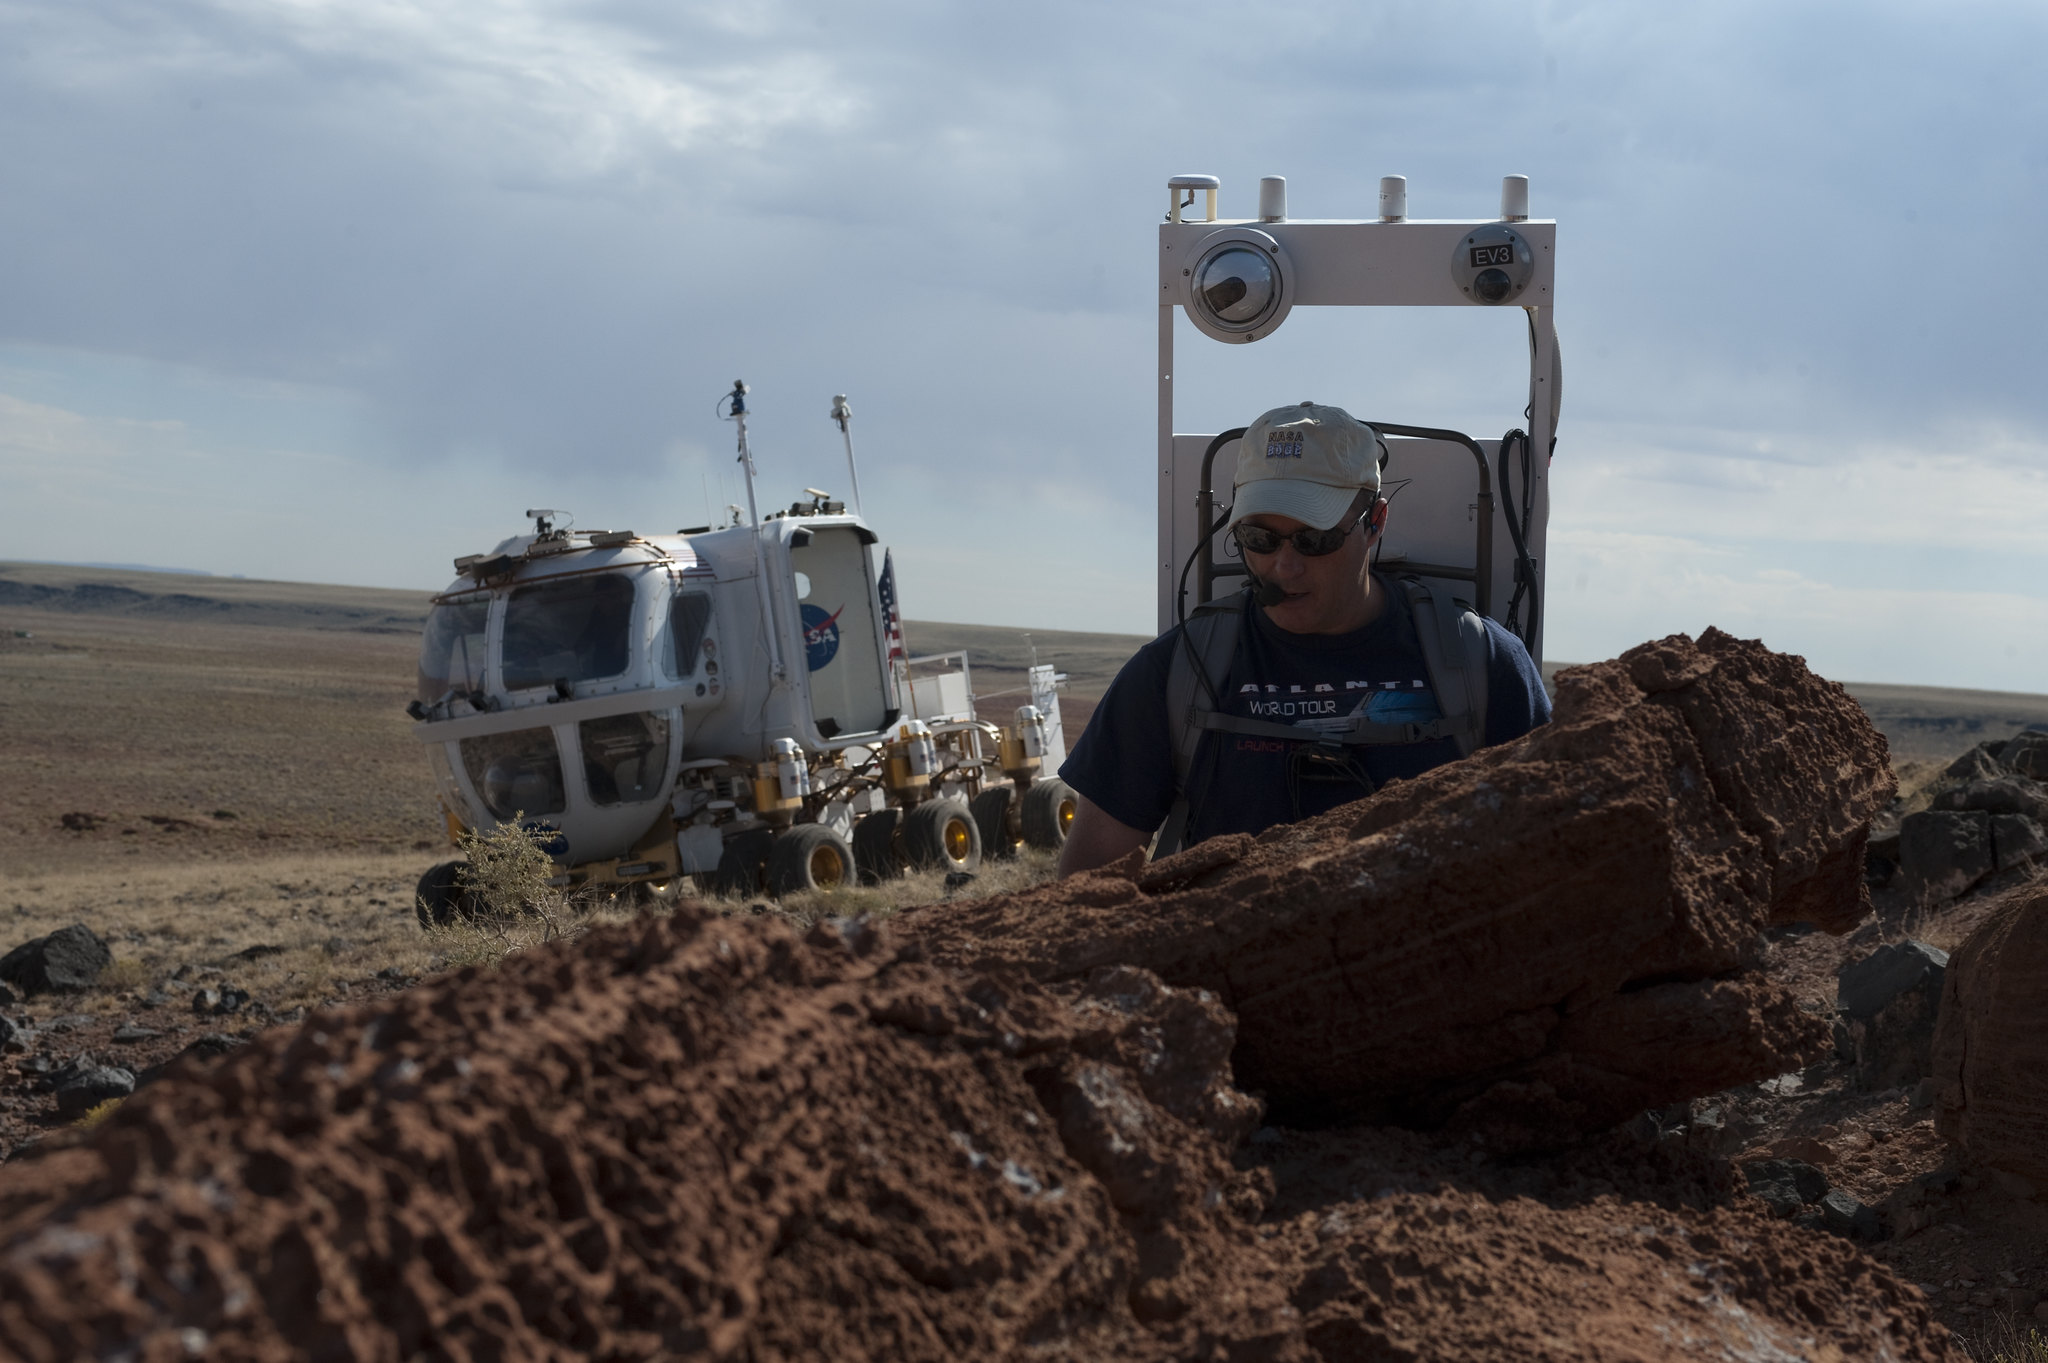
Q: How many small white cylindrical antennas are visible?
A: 3